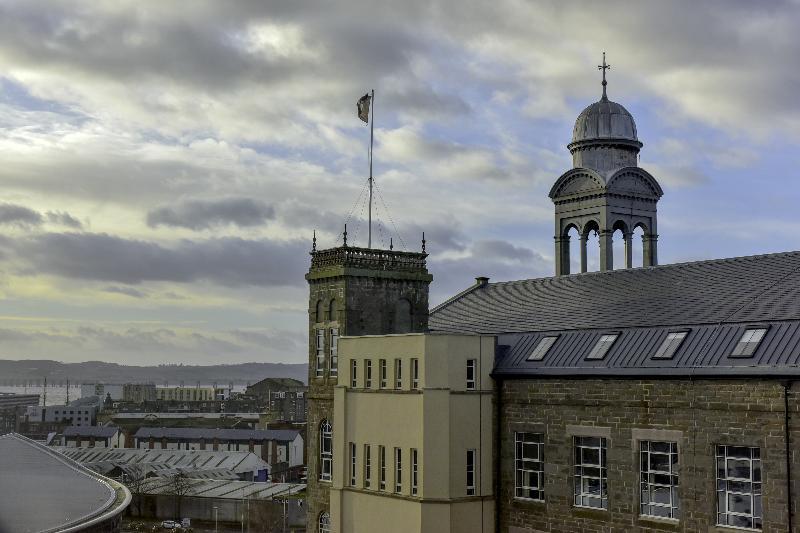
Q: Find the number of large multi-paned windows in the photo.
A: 4